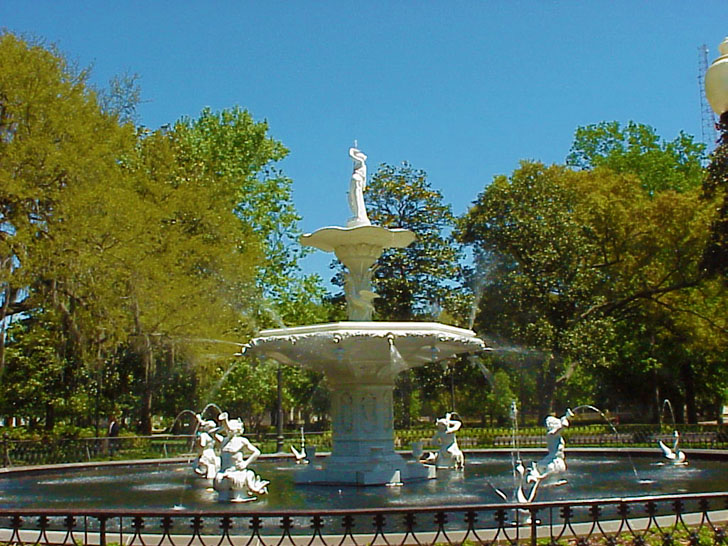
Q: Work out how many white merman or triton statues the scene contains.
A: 4